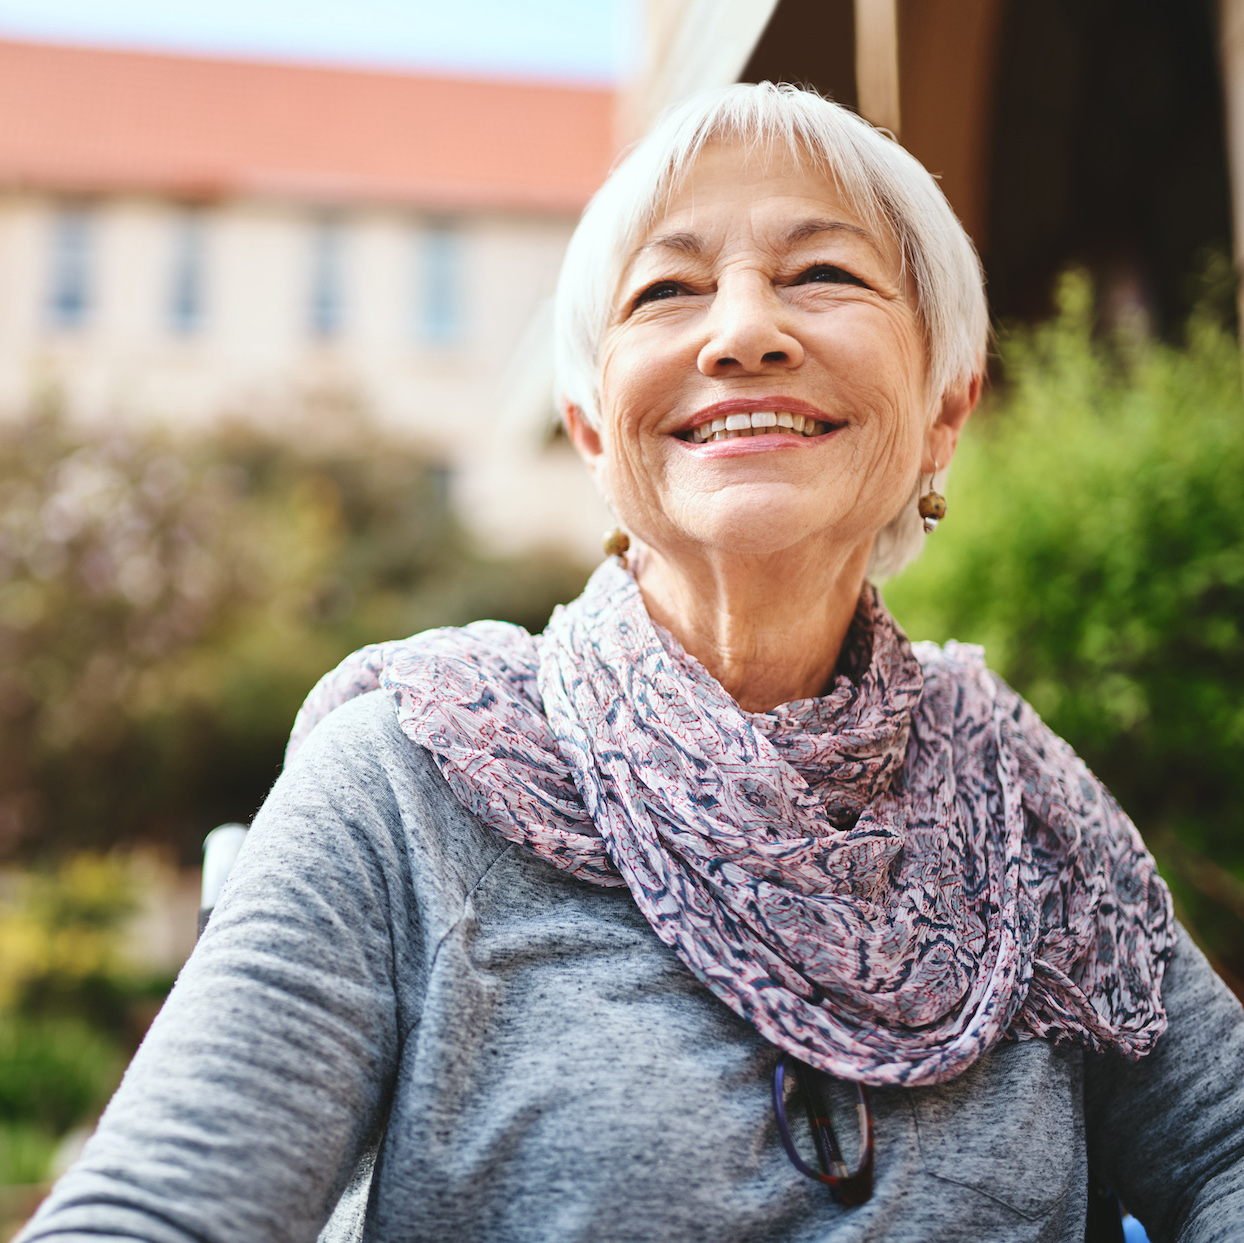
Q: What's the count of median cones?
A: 0